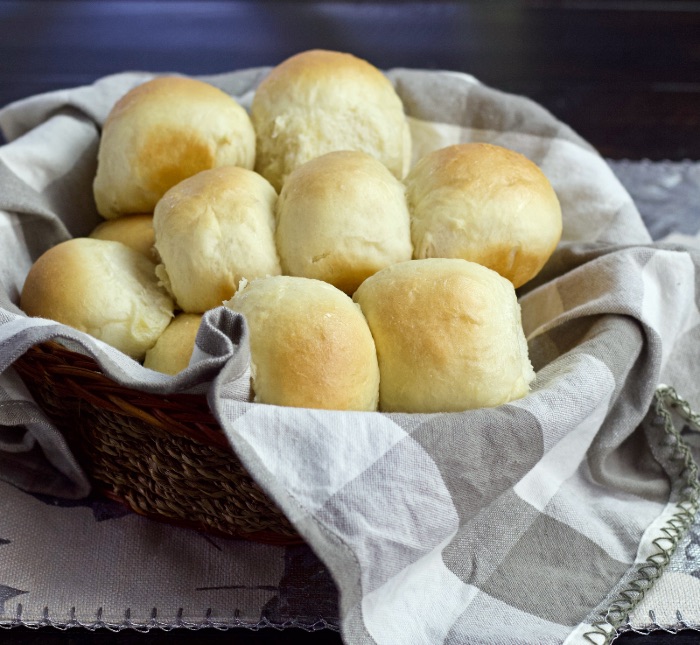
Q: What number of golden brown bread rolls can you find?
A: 10